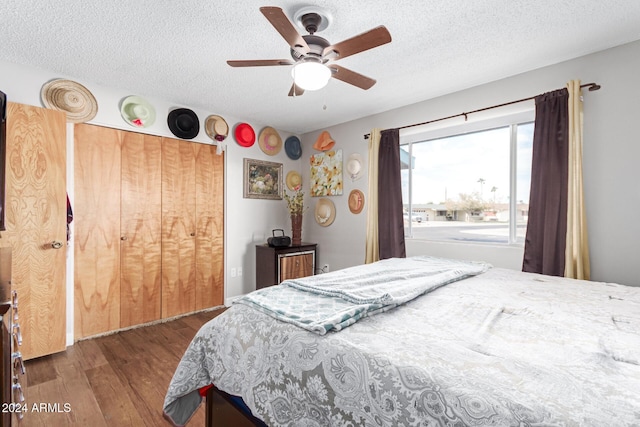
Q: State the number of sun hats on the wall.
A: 12